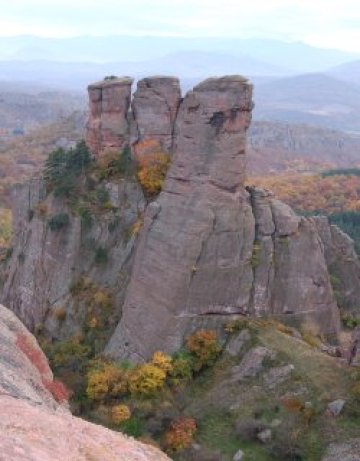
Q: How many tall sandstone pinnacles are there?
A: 3